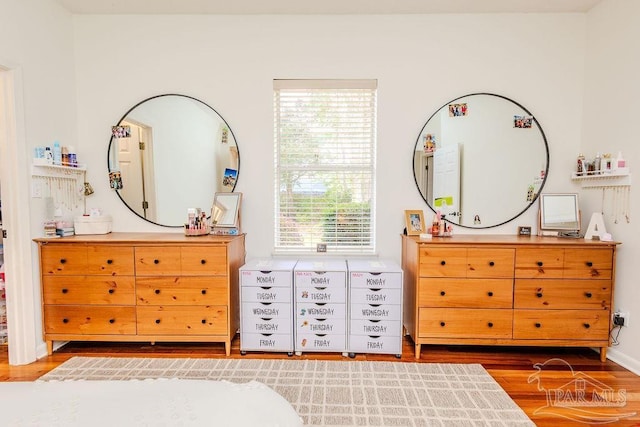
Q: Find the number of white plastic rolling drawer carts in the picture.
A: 3